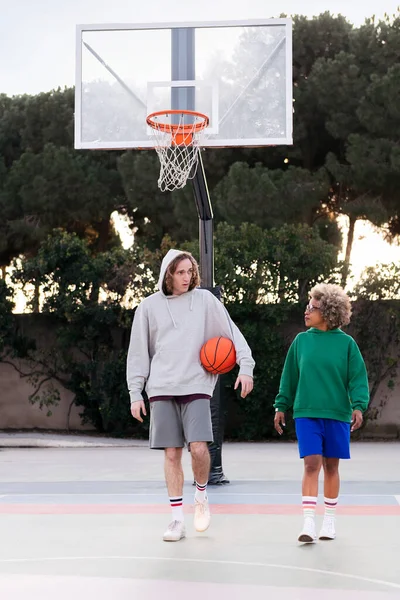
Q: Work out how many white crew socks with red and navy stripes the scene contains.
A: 2